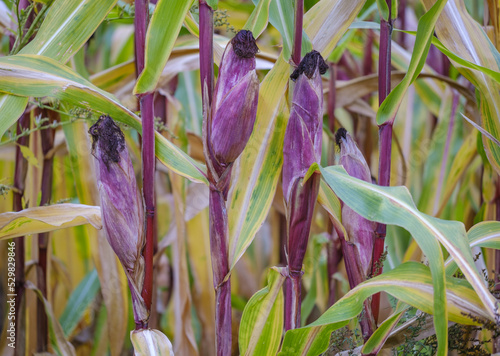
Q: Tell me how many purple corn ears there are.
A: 4